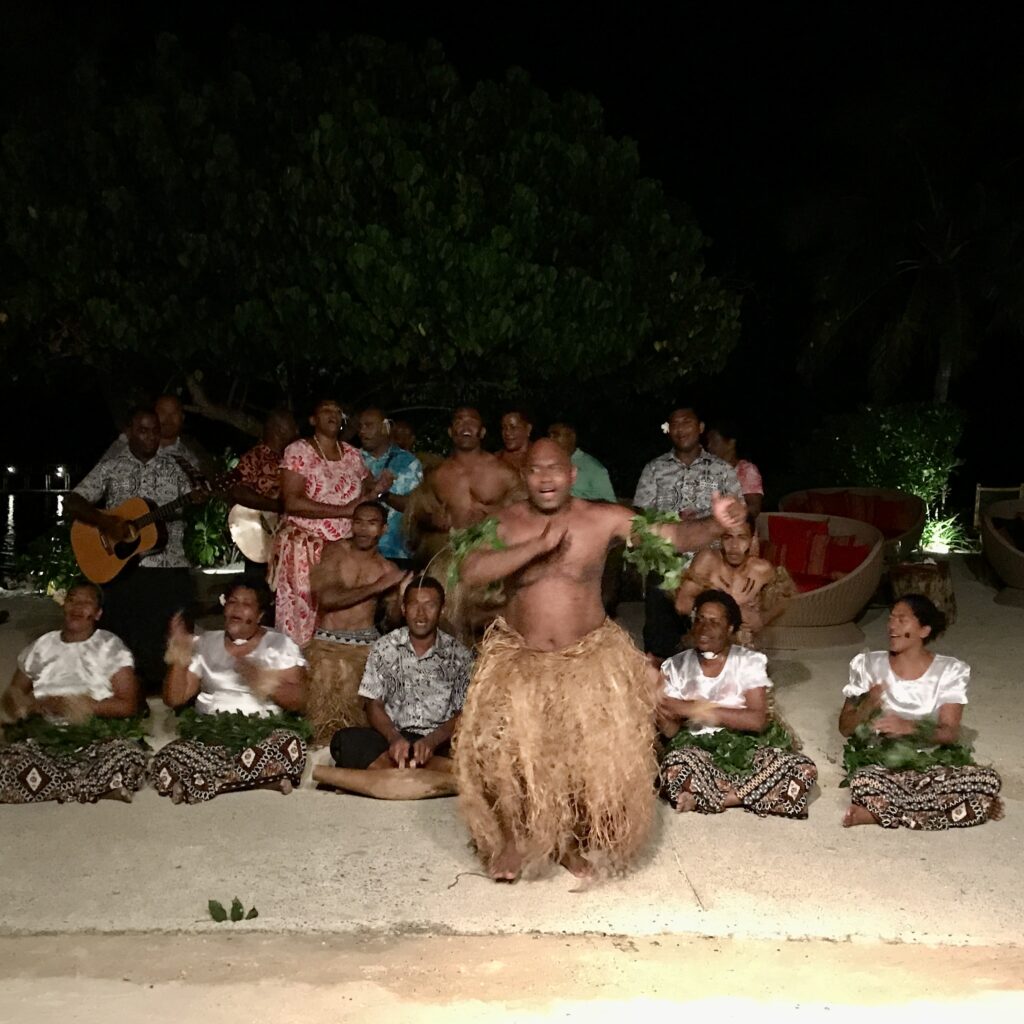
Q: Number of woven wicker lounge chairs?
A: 3